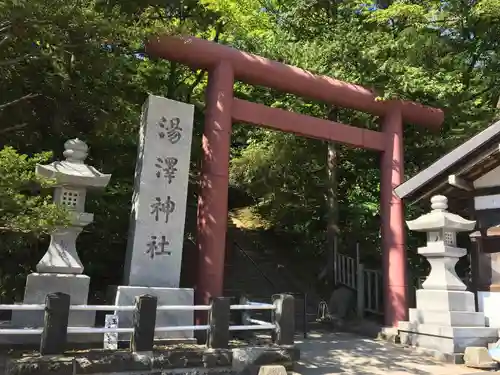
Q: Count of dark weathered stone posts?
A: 4